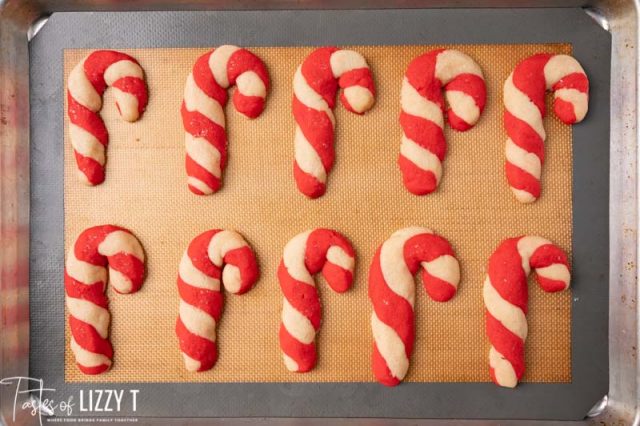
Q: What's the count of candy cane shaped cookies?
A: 10